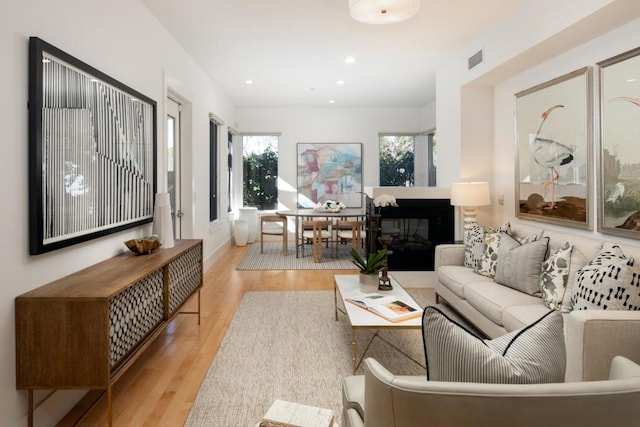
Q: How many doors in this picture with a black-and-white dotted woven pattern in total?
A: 2